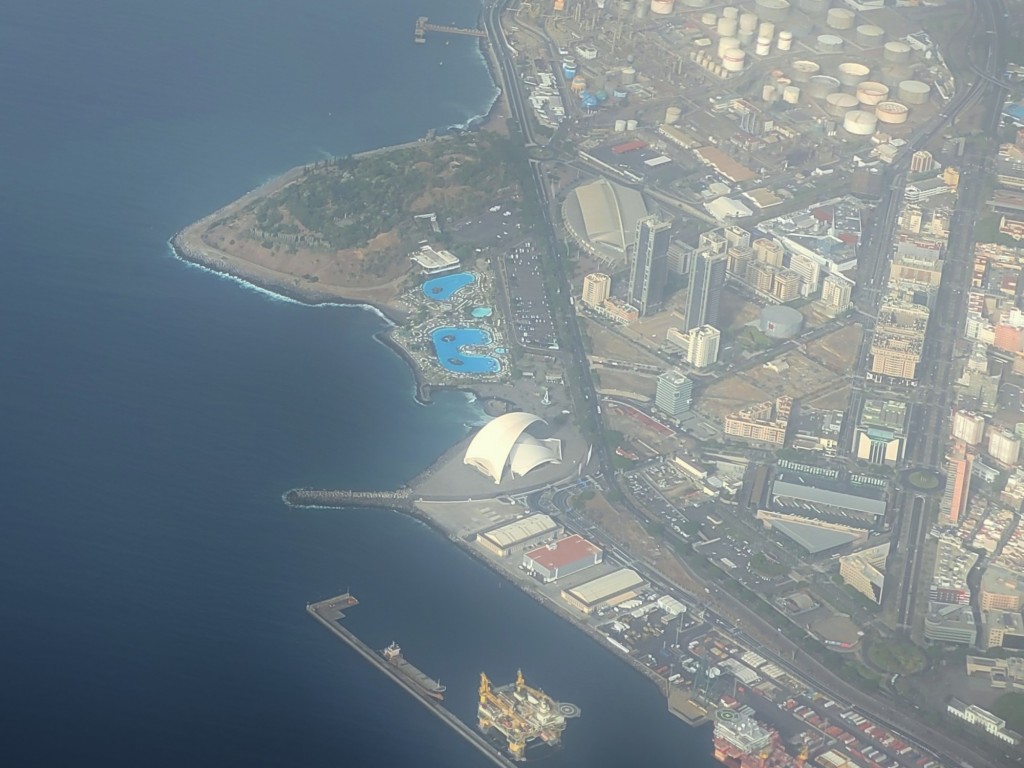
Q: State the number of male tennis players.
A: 0